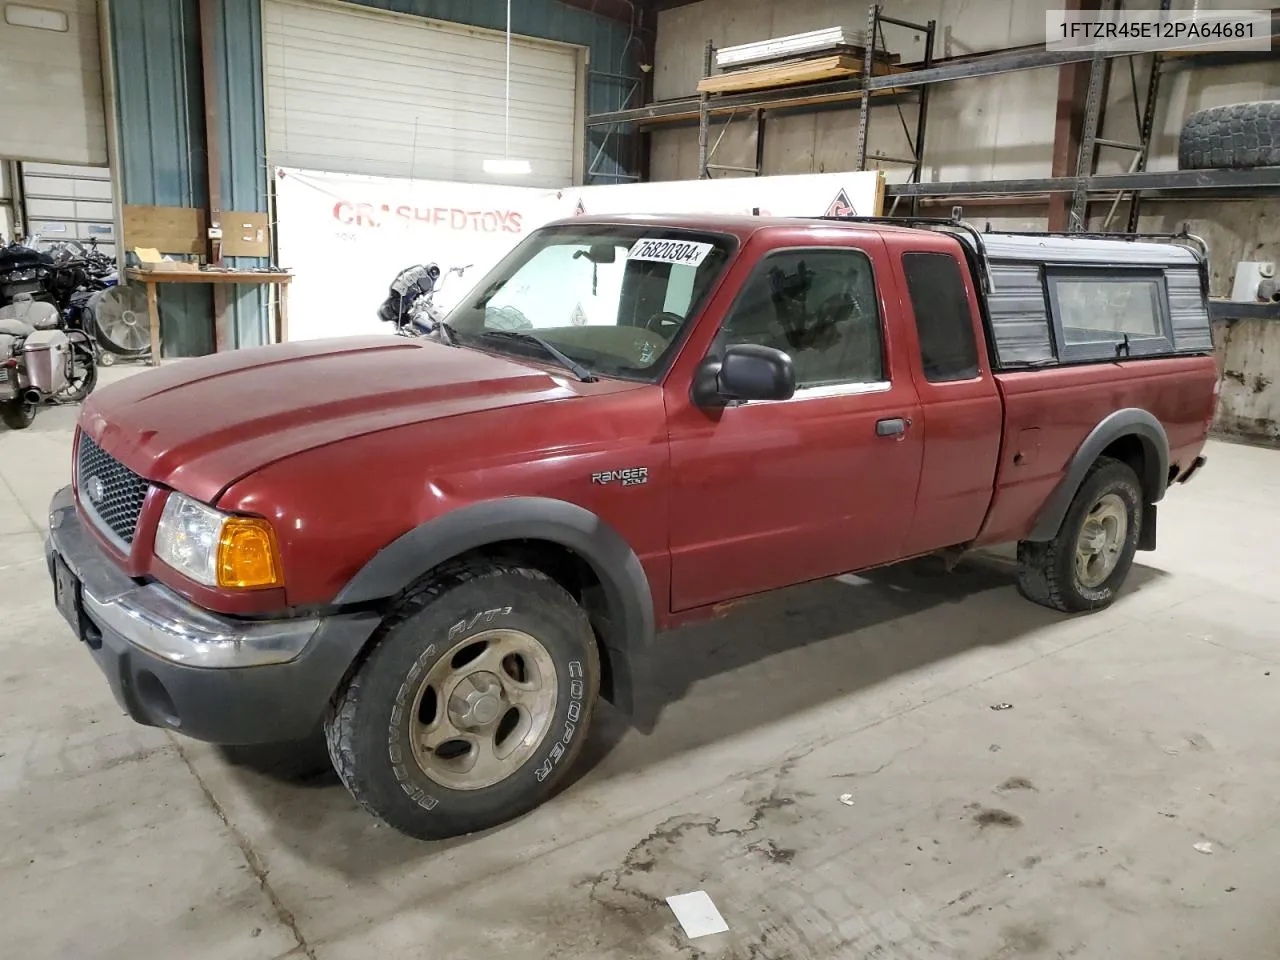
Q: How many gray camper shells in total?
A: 1